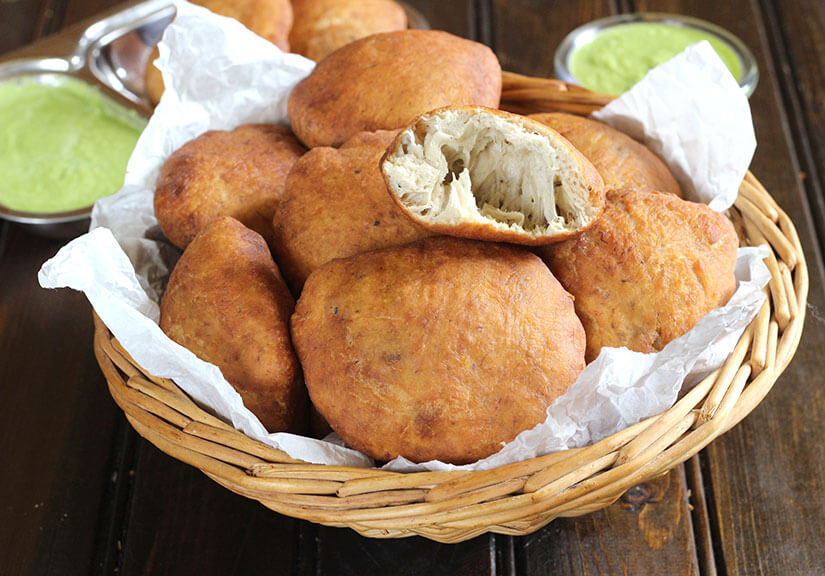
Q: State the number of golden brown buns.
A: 10